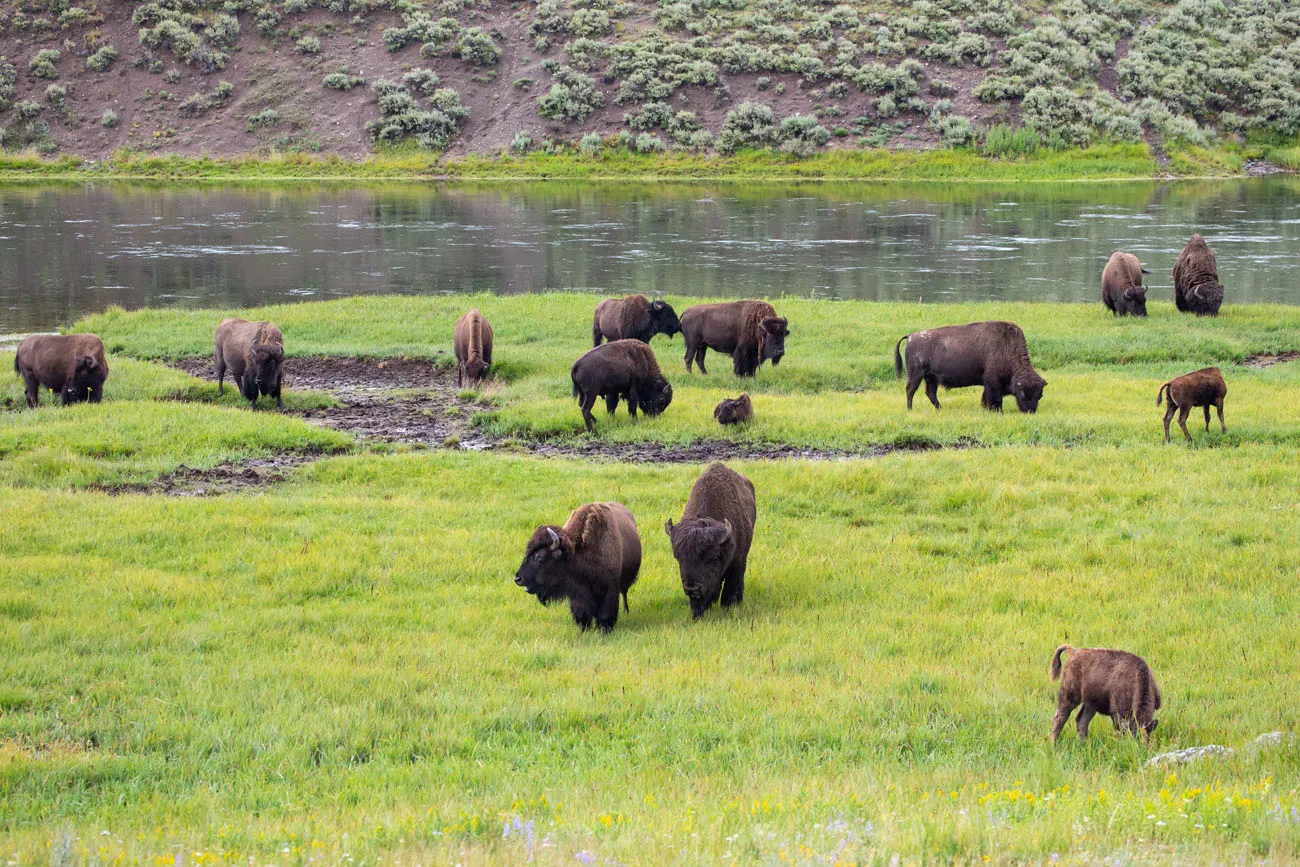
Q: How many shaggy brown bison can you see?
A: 14